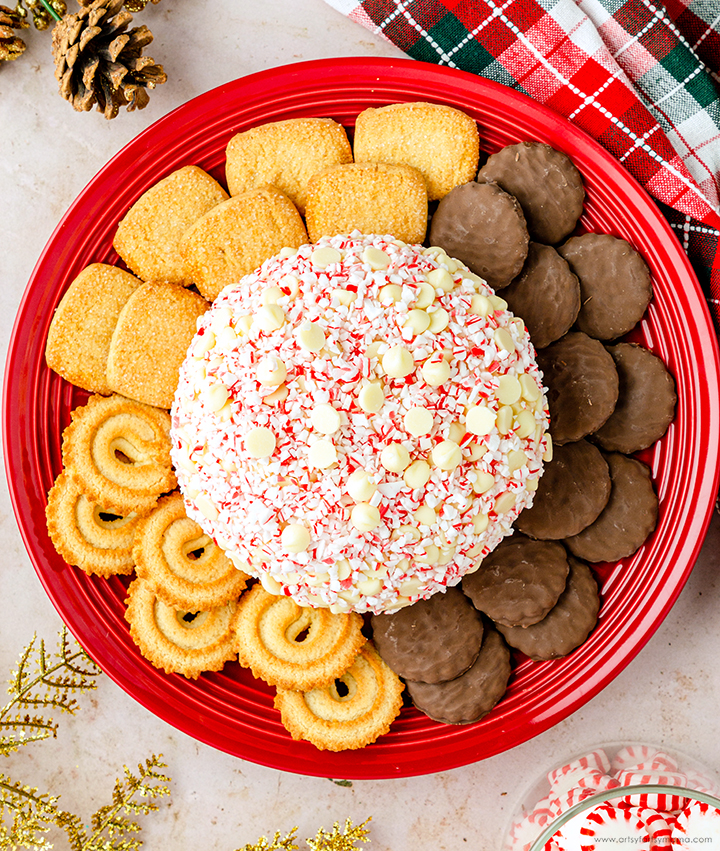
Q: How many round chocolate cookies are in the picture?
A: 12